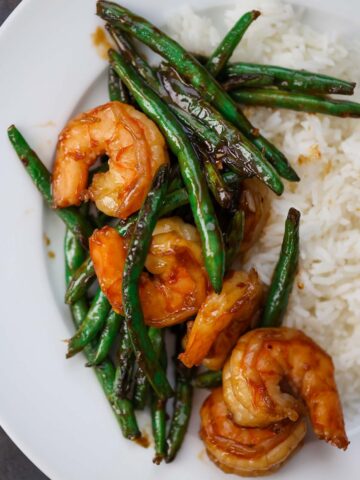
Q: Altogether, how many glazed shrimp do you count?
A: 6